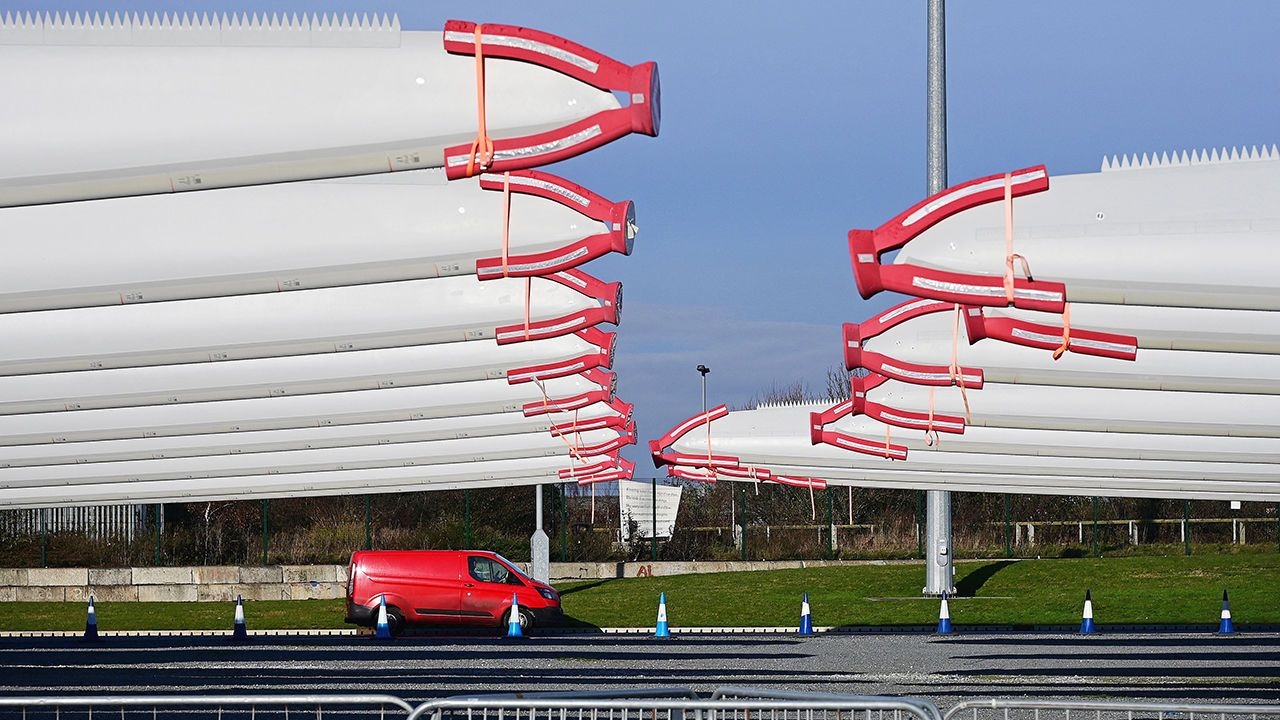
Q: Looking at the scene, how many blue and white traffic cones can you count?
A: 9